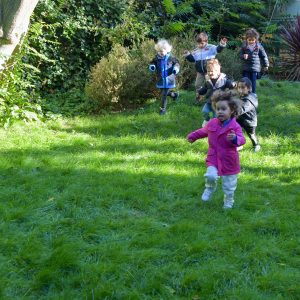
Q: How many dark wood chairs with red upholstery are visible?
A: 0